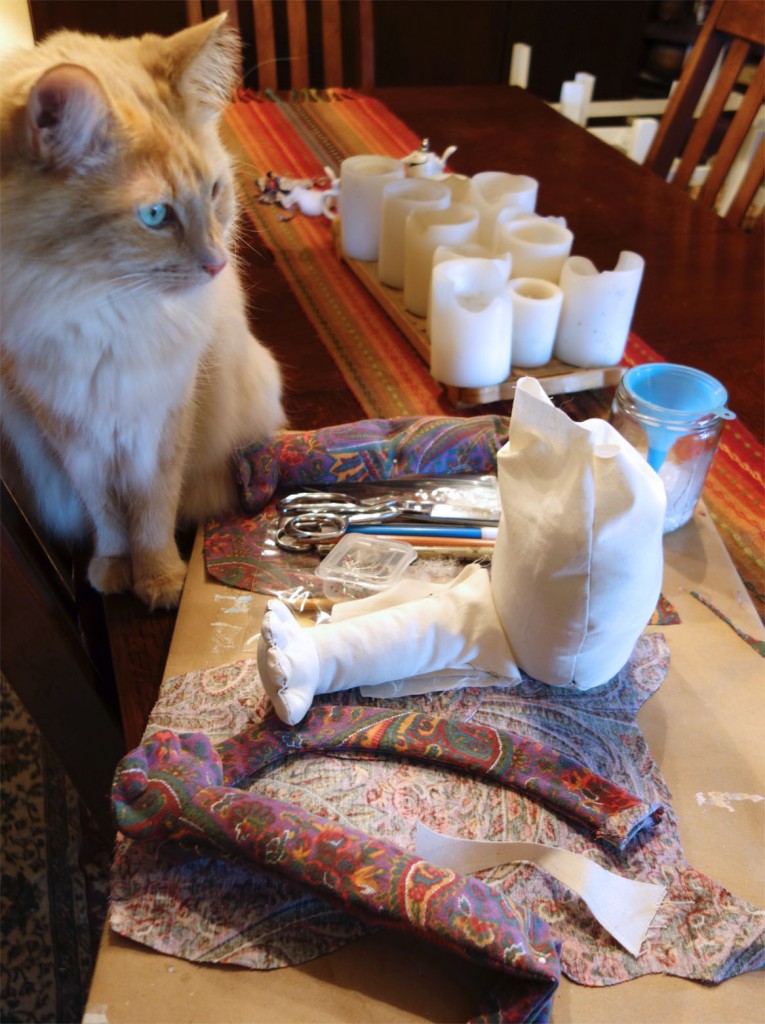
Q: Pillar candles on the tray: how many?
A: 11